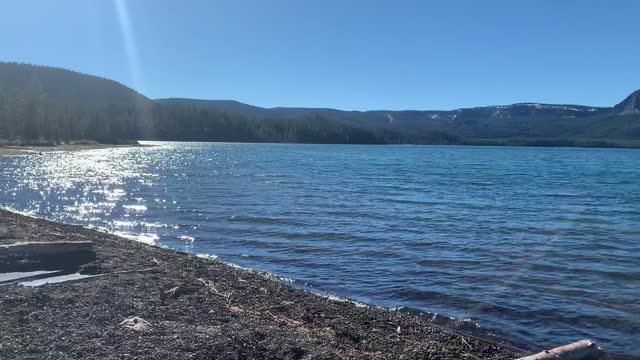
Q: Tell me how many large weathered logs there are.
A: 2